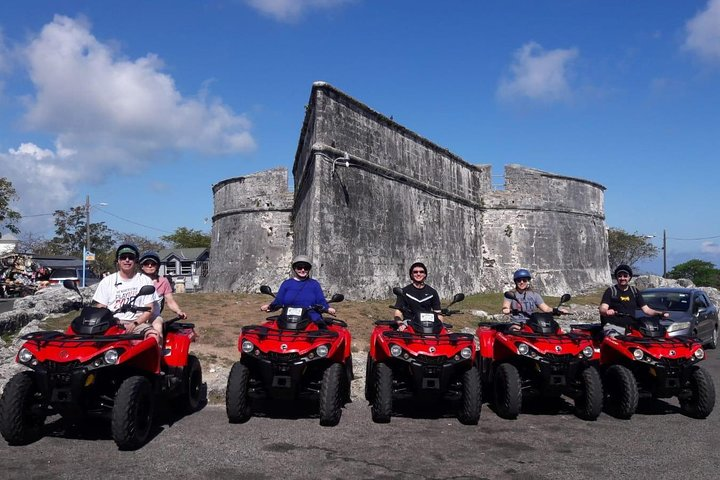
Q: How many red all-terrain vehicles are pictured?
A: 5